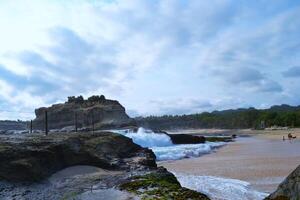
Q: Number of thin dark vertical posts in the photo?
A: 4